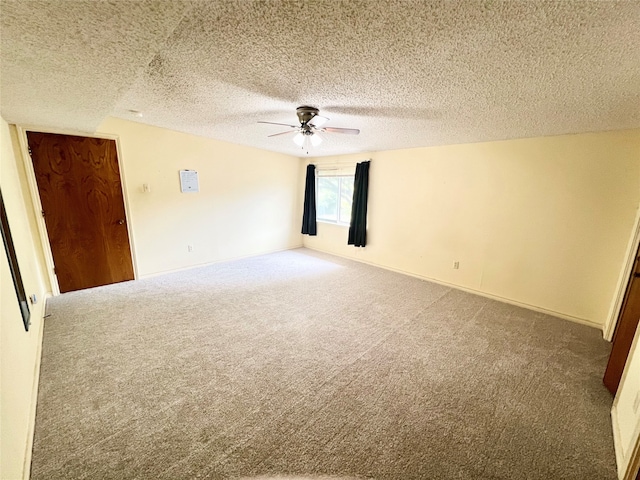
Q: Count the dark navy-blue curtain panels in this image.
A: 2